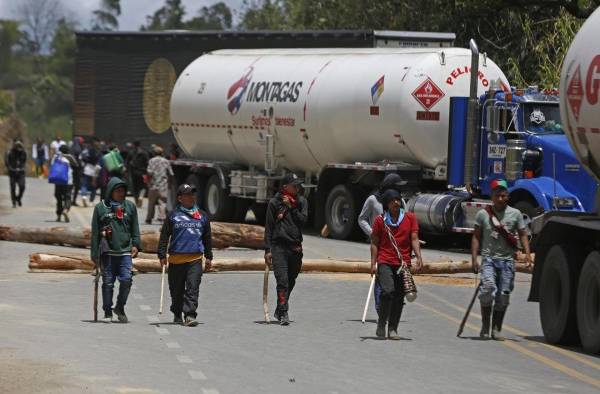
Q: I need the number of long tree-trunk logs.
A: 2